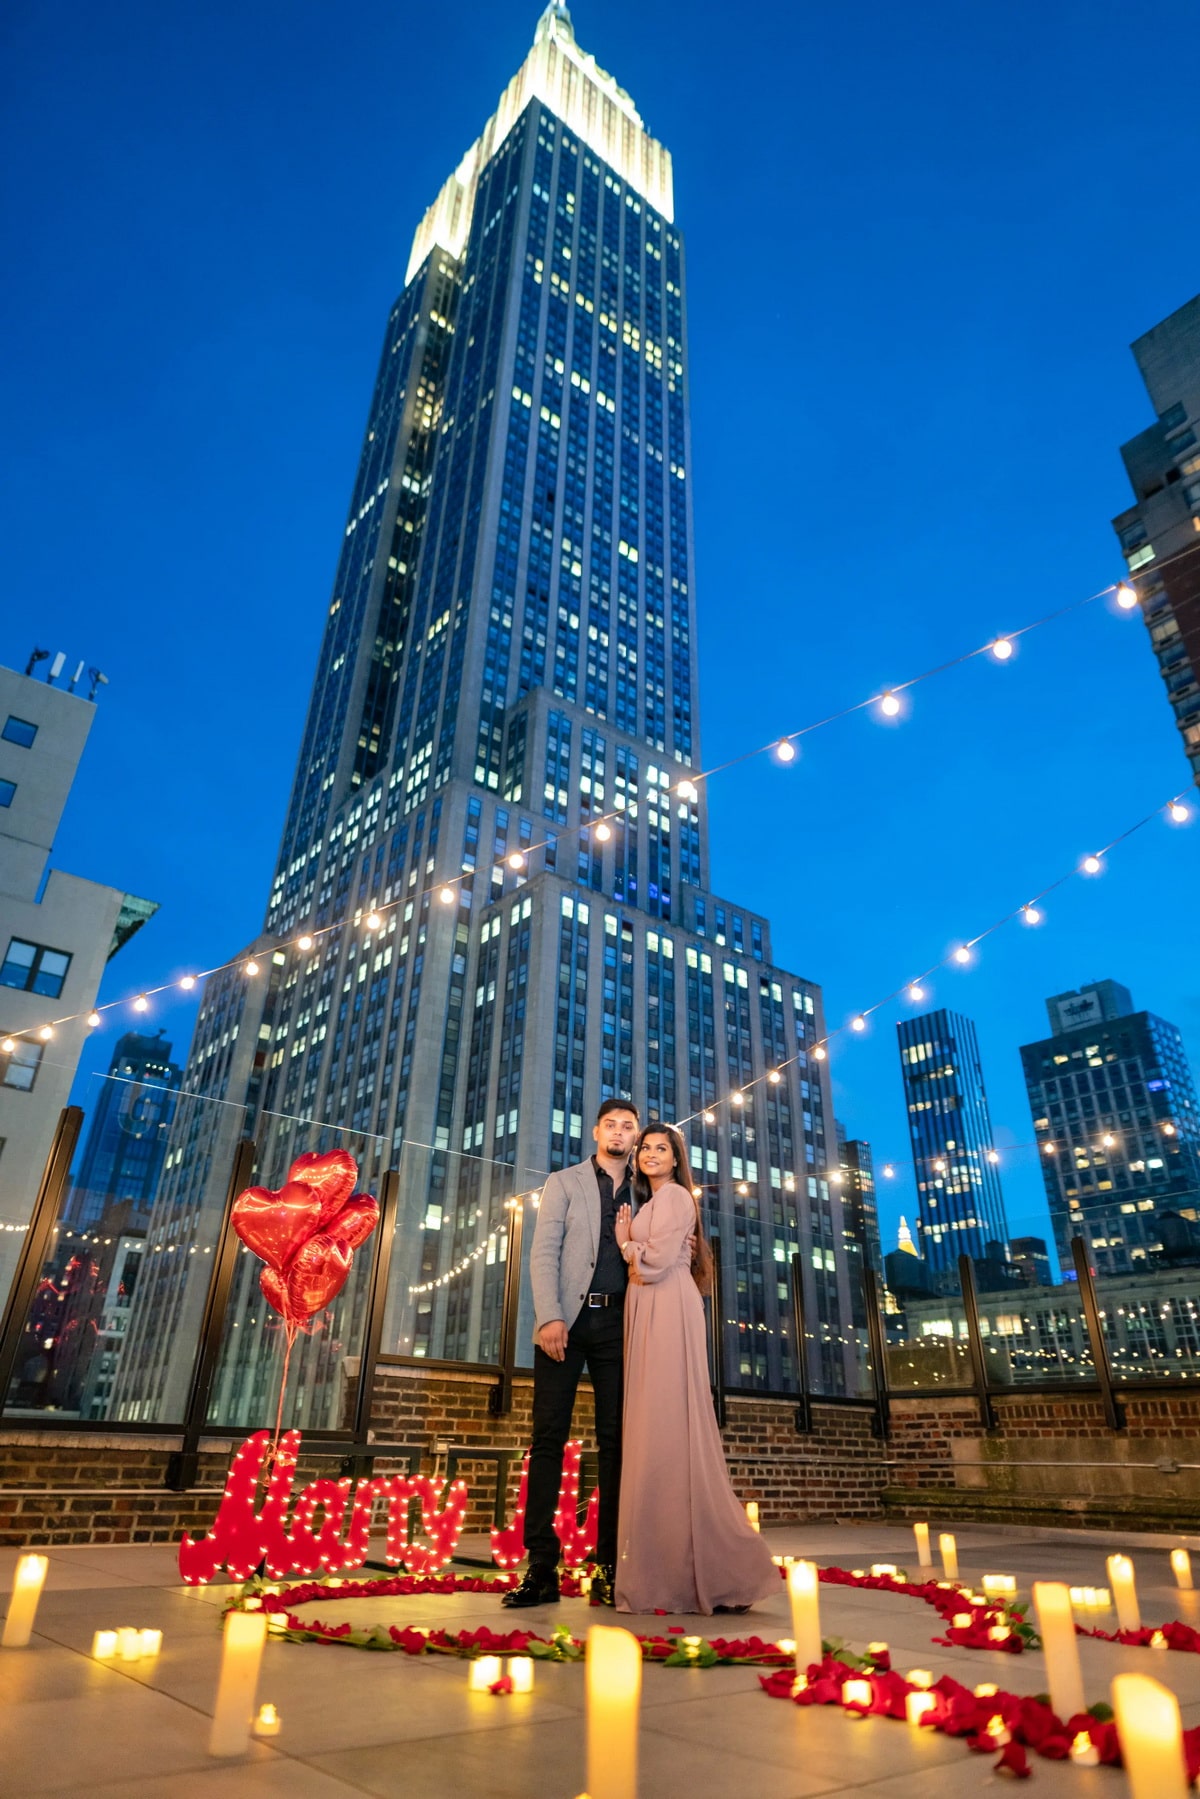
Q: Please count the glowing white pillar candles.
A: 11